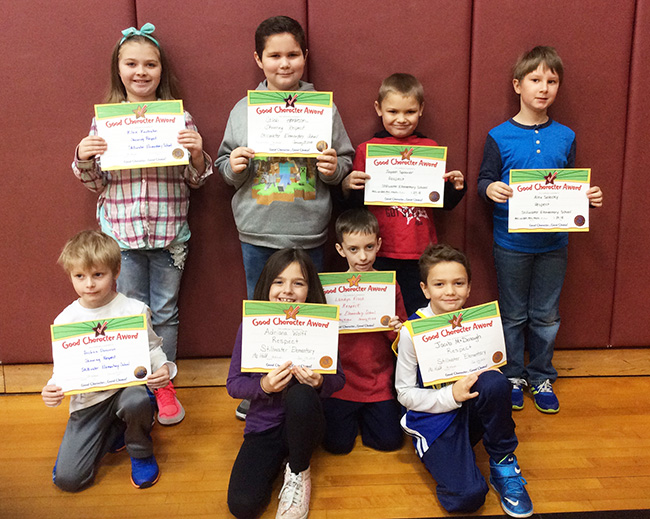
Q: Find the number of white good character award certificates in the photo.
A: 8